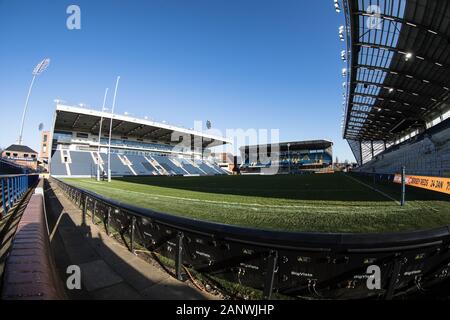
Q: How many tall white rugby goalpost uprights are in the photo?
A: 2